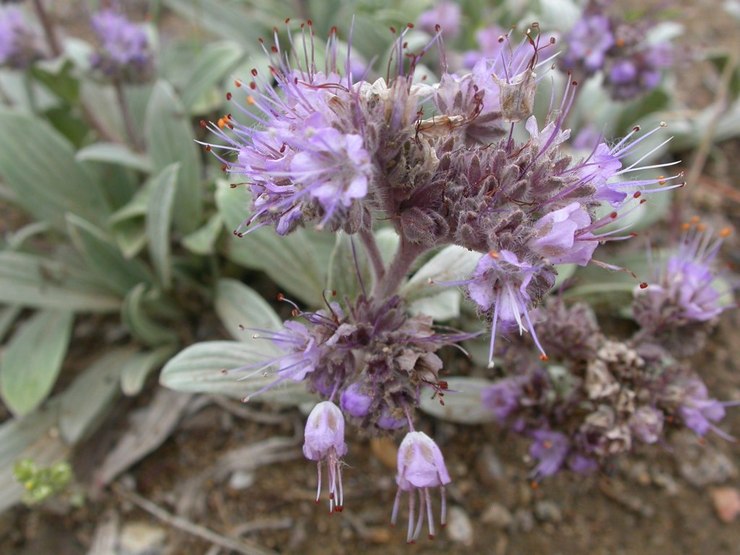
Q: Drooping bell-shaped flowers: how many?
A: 2